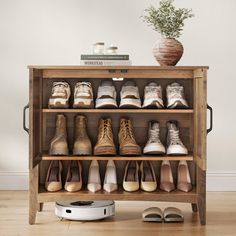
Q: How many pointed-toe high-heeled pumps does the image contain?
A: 4